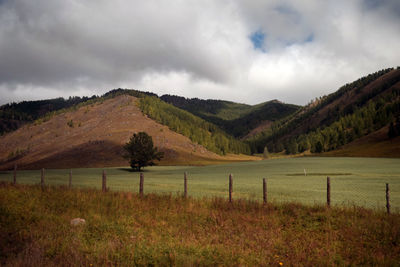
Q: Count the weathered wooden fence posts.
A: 10